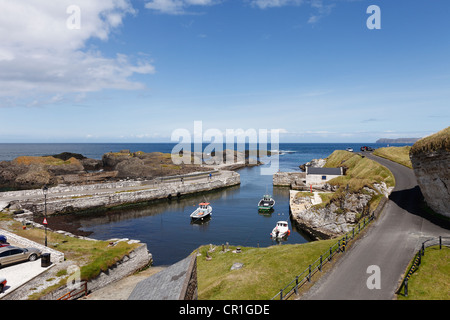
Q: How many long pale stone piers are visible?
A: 1